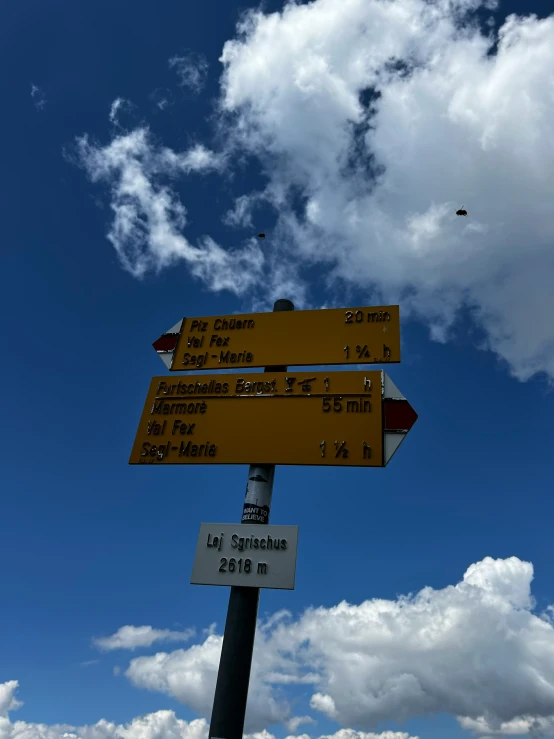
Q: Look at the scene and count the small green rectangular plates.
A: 0